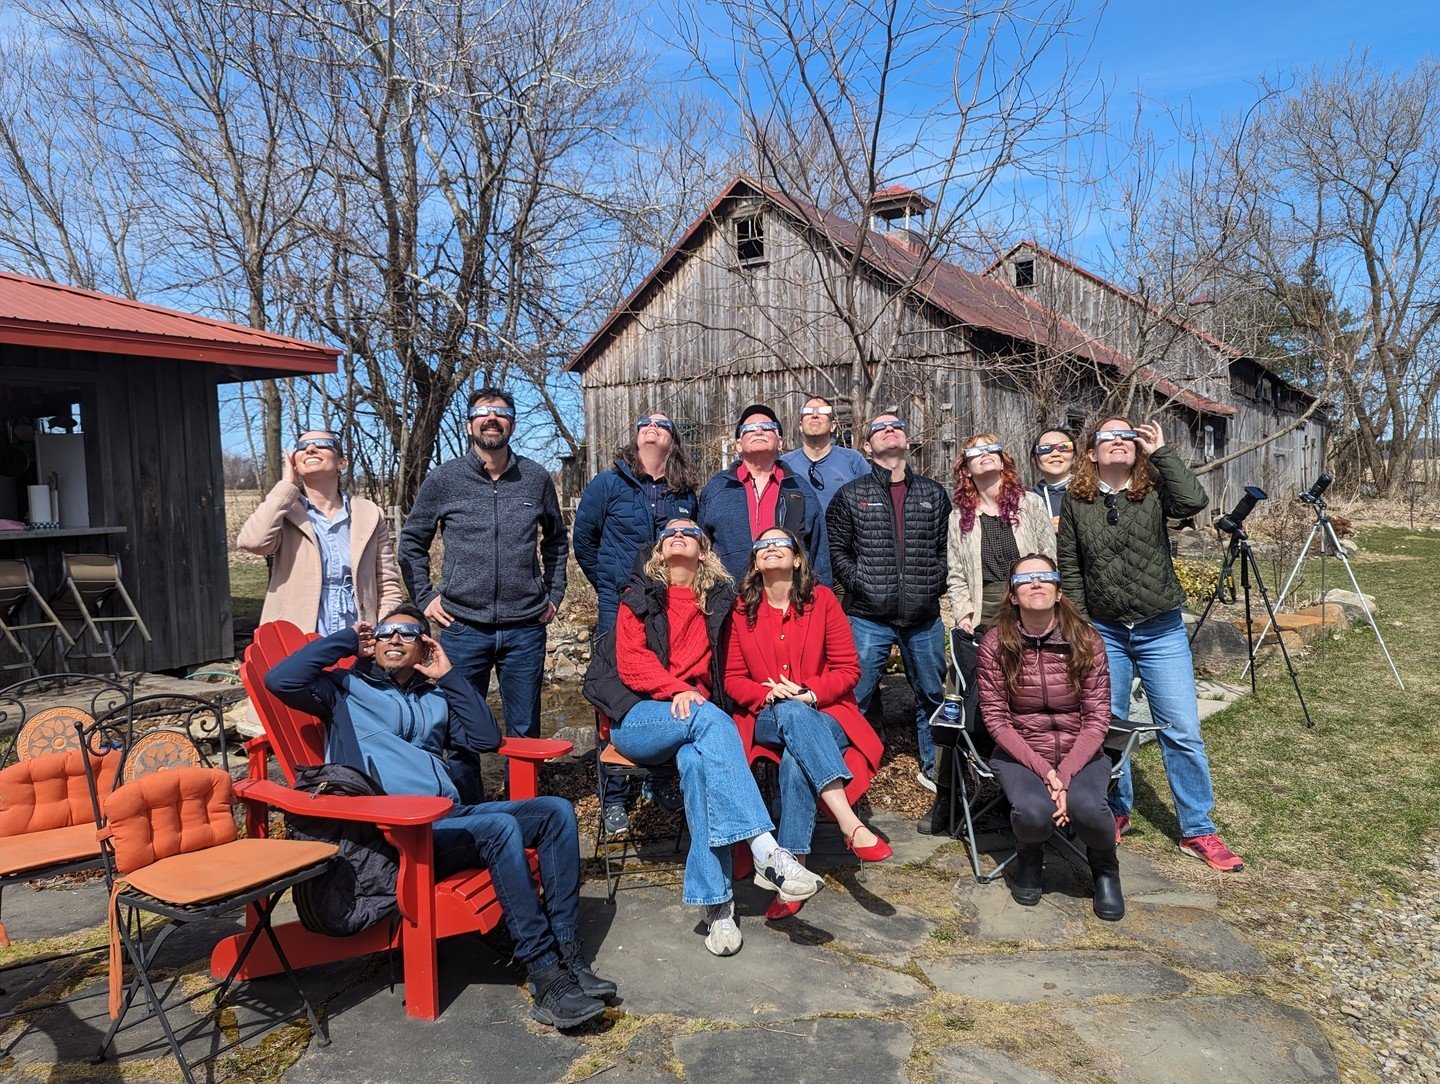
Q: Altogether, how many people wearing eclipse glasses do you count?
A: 13